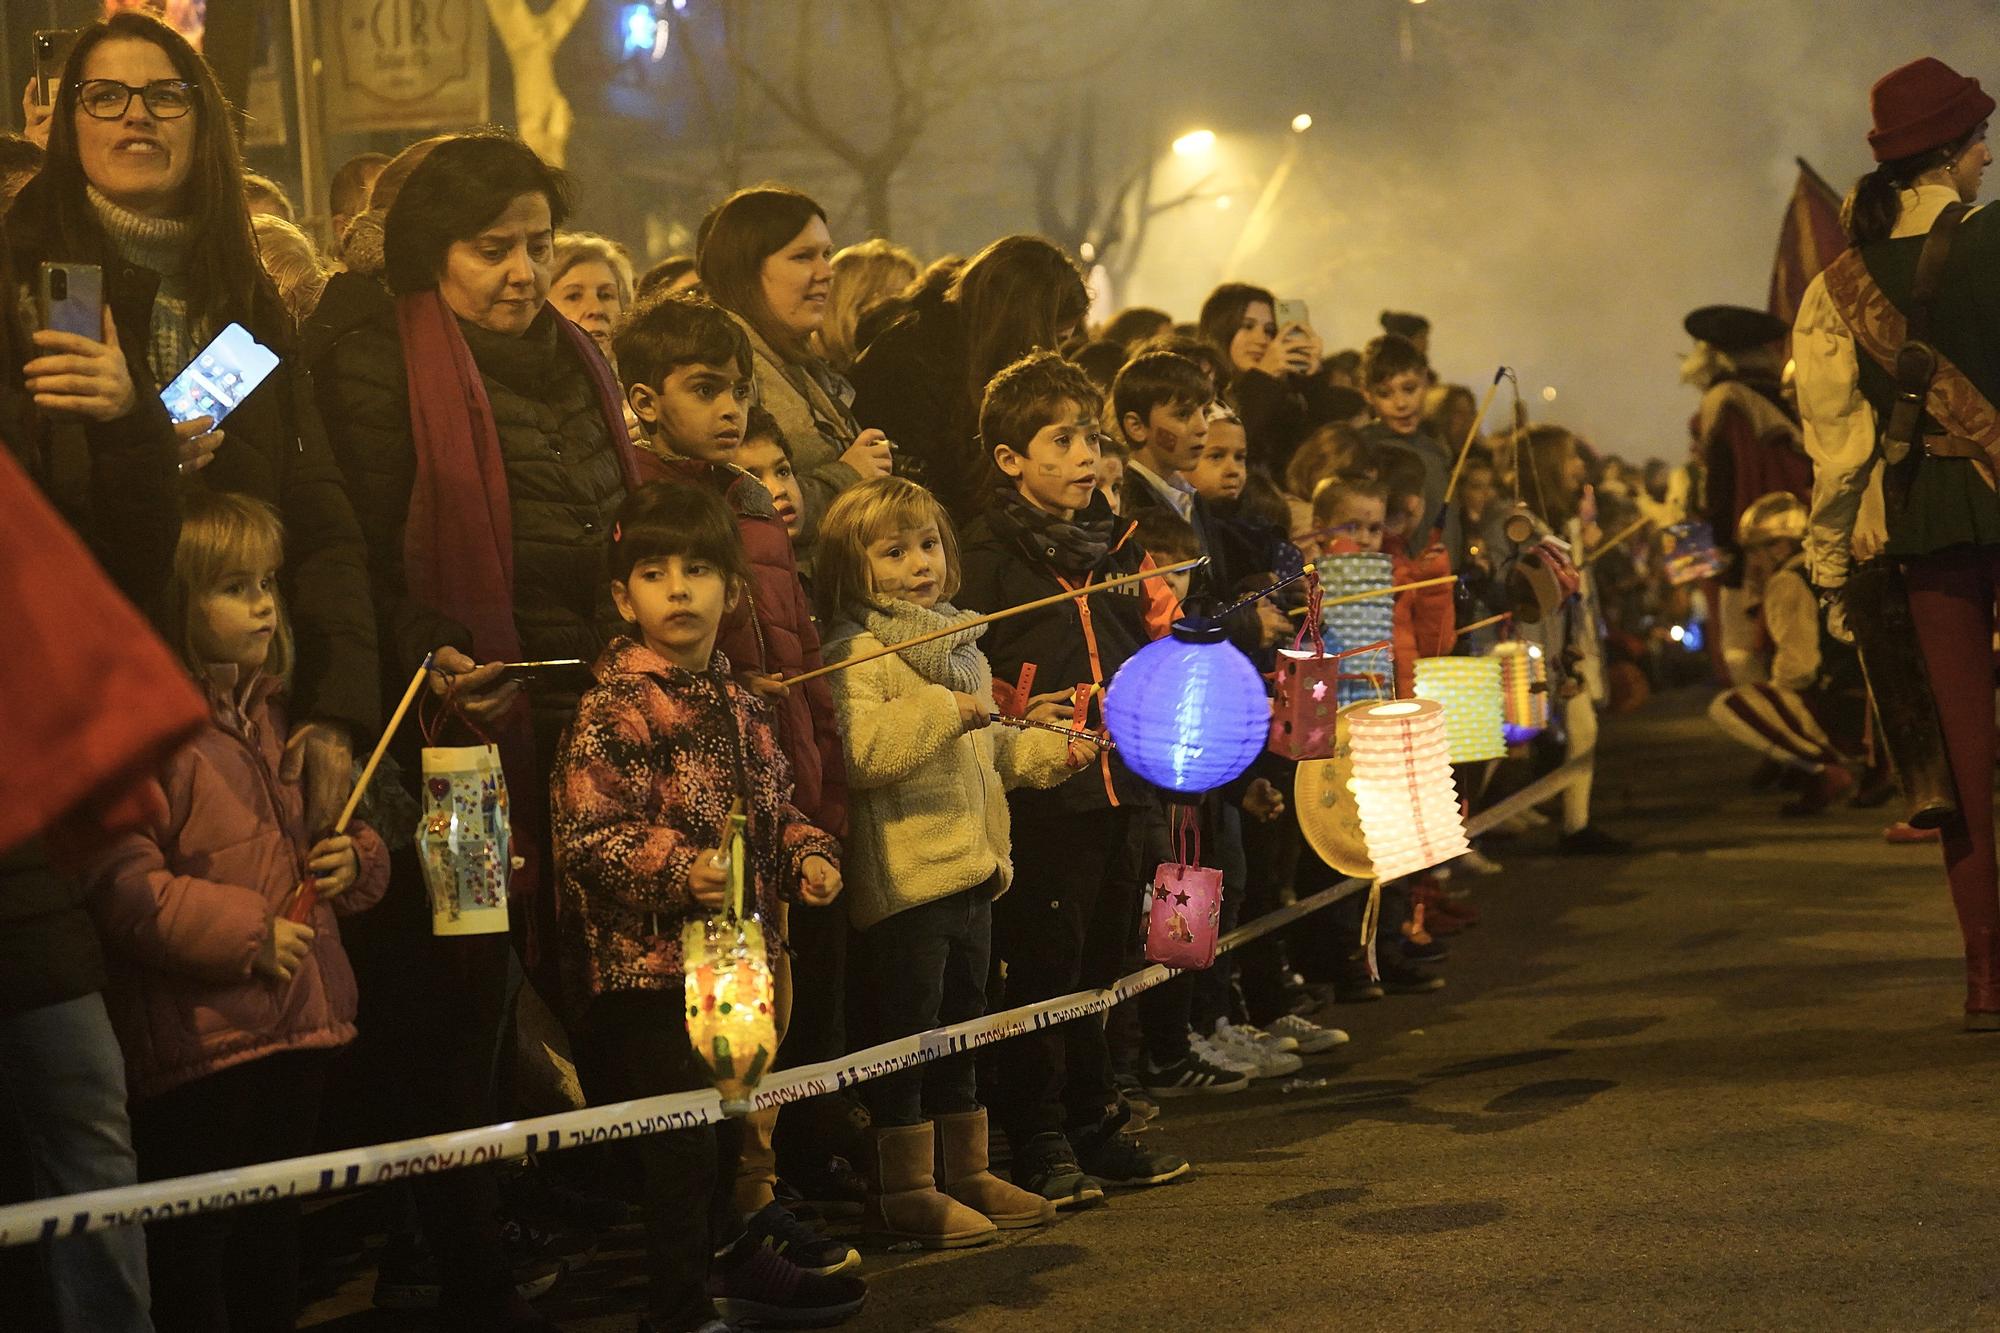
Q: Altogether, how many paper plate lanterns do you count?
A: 1